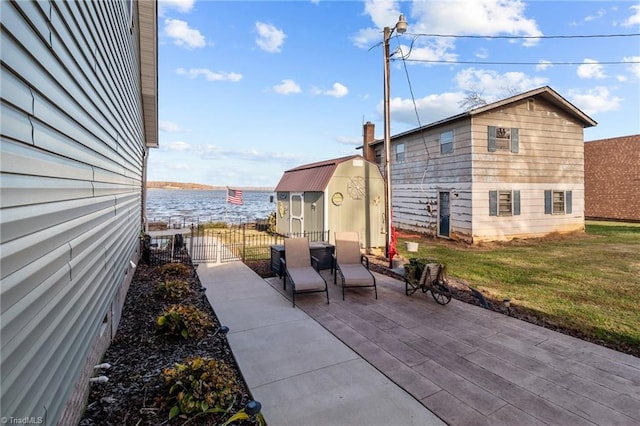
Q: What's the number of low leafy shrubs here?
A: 4